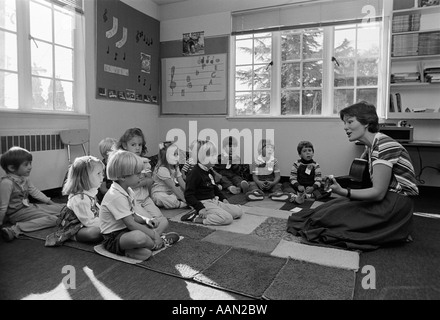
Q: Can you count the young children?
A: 11